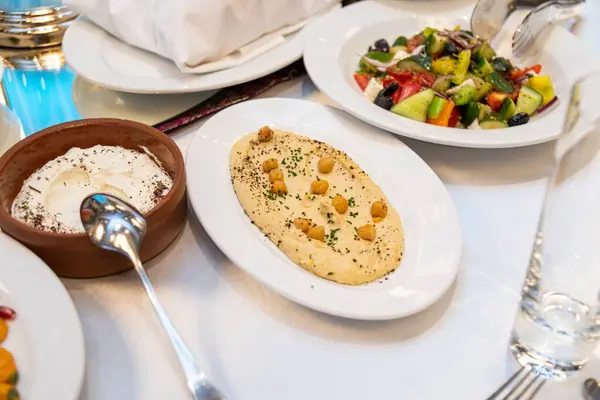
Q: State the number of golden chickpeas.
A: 11